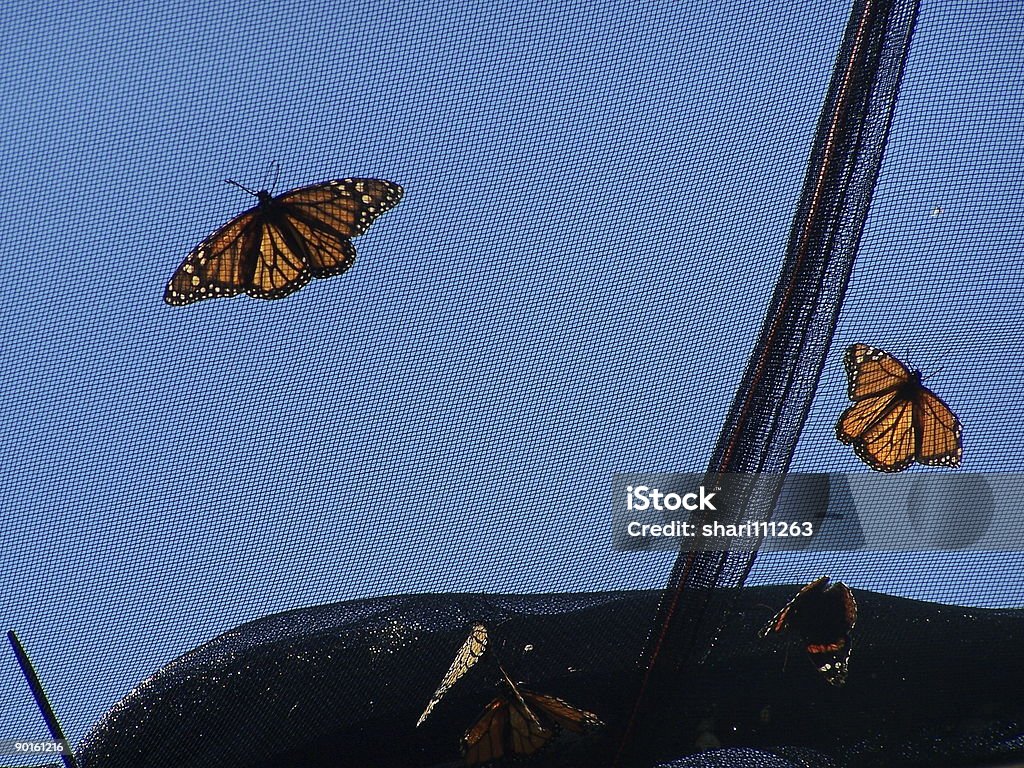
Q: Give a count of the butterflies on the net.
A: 5